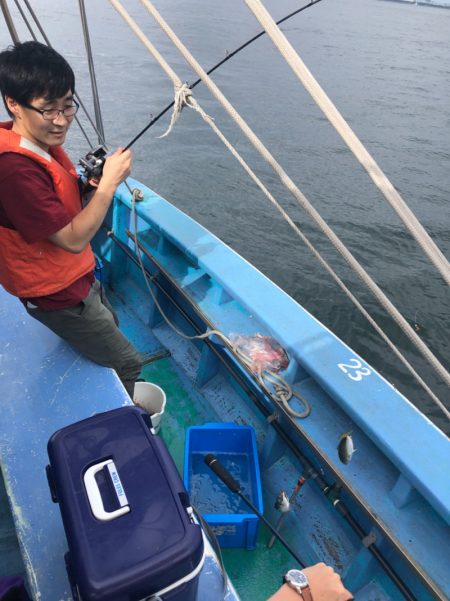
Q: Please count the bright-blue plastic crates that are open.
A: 1